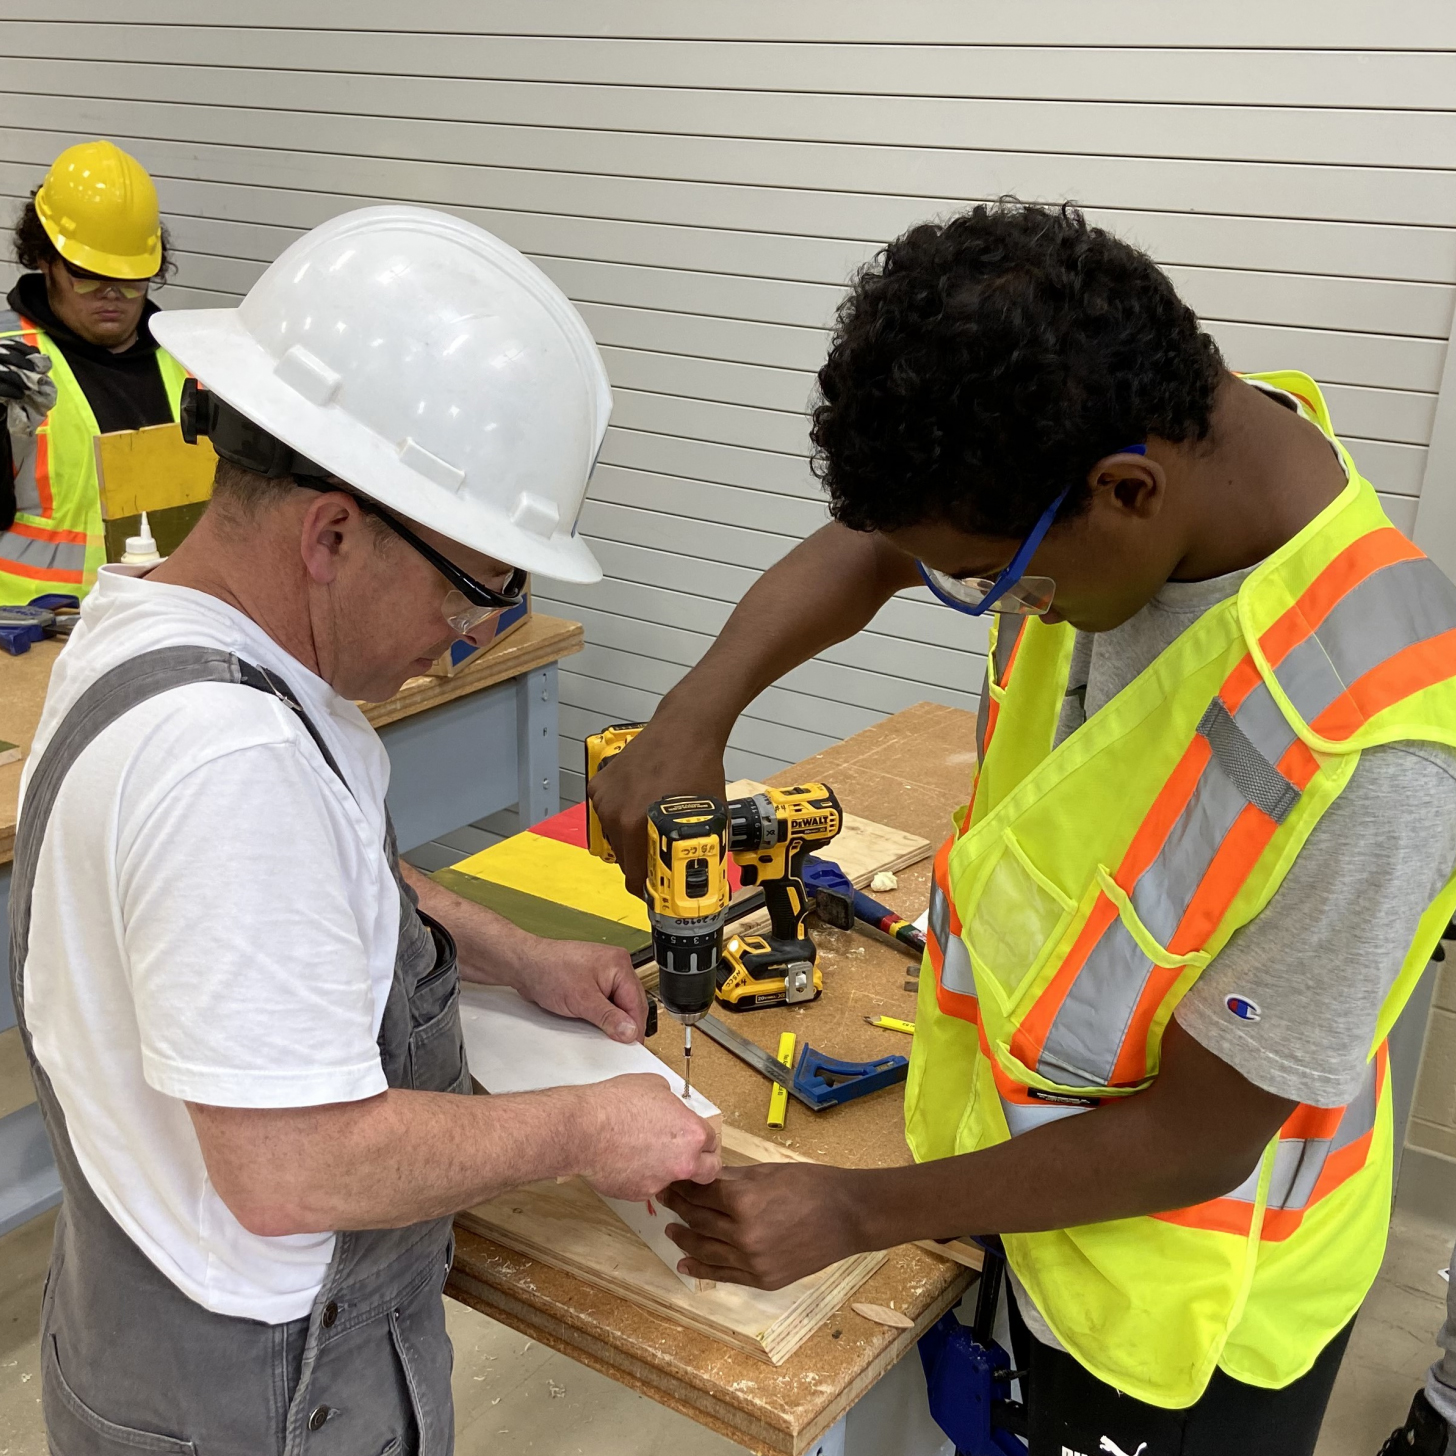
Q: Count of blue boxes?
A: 1